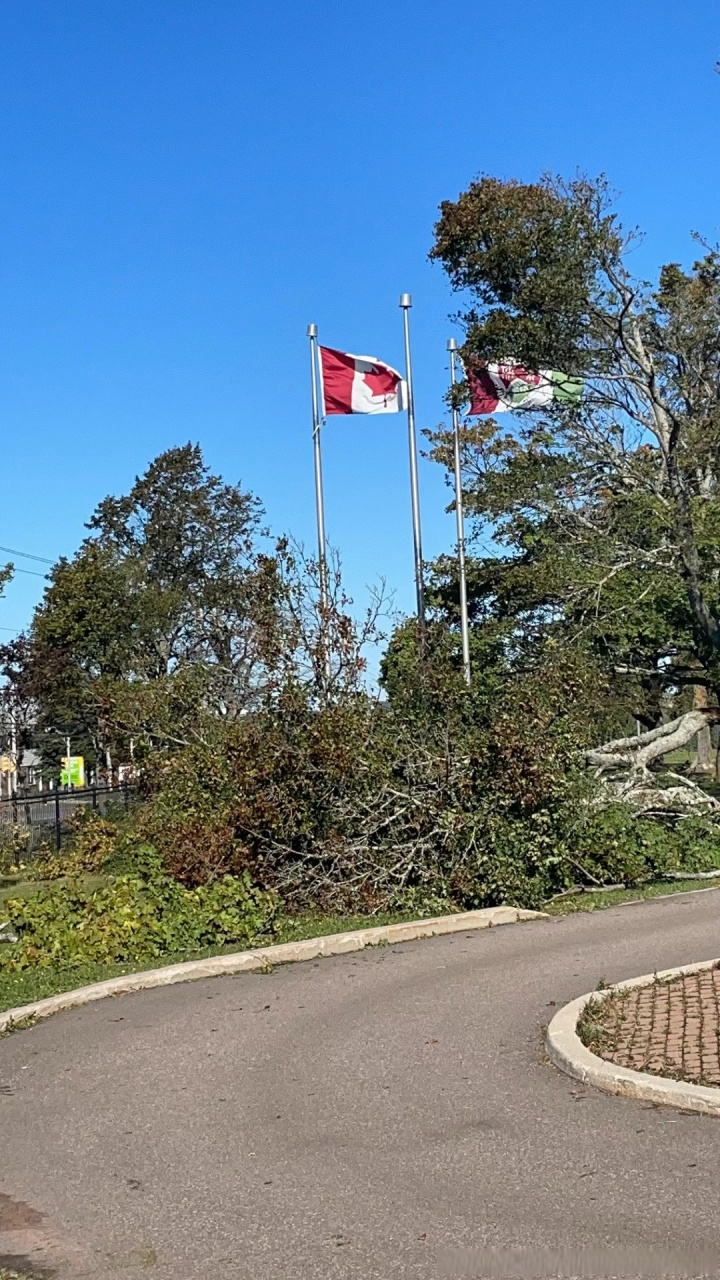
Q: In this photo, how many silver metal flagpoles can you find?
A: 3